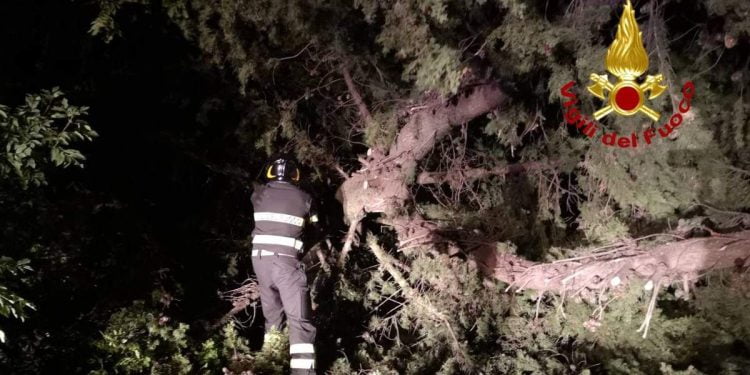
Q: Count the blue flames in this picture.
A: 0